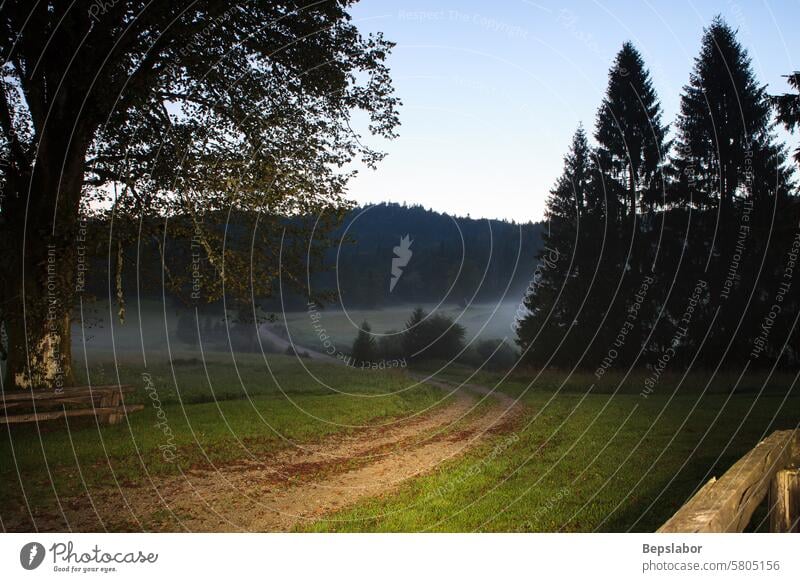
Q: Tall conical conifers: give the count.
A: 3